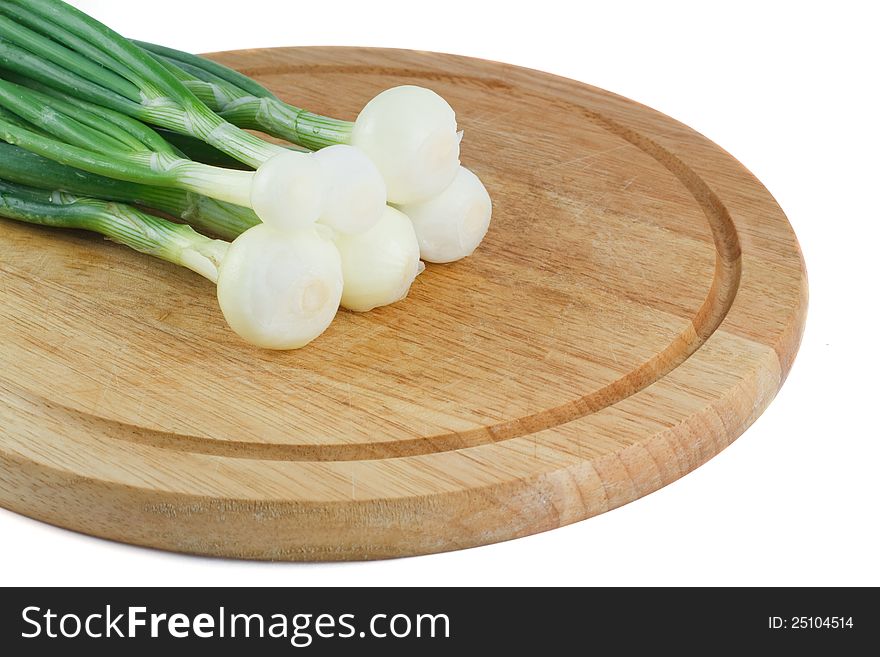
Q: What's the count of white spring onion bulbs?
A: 6